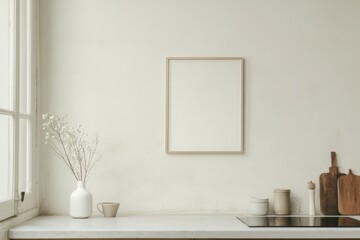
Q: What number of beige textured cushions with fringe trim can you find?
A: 0